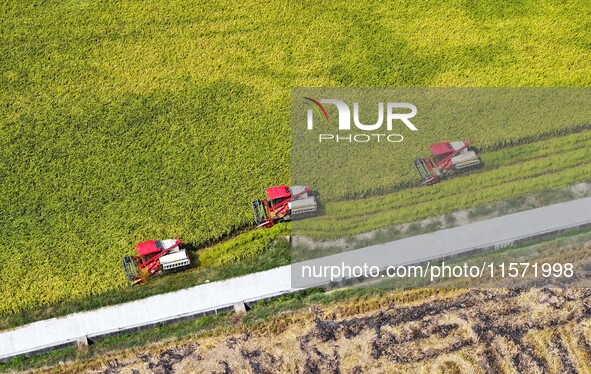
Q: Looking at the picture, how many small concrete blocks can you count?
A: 2